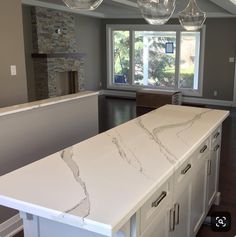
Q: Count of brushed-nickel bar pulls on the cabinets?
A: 8